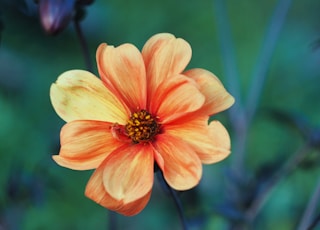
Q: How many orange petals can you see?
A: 9